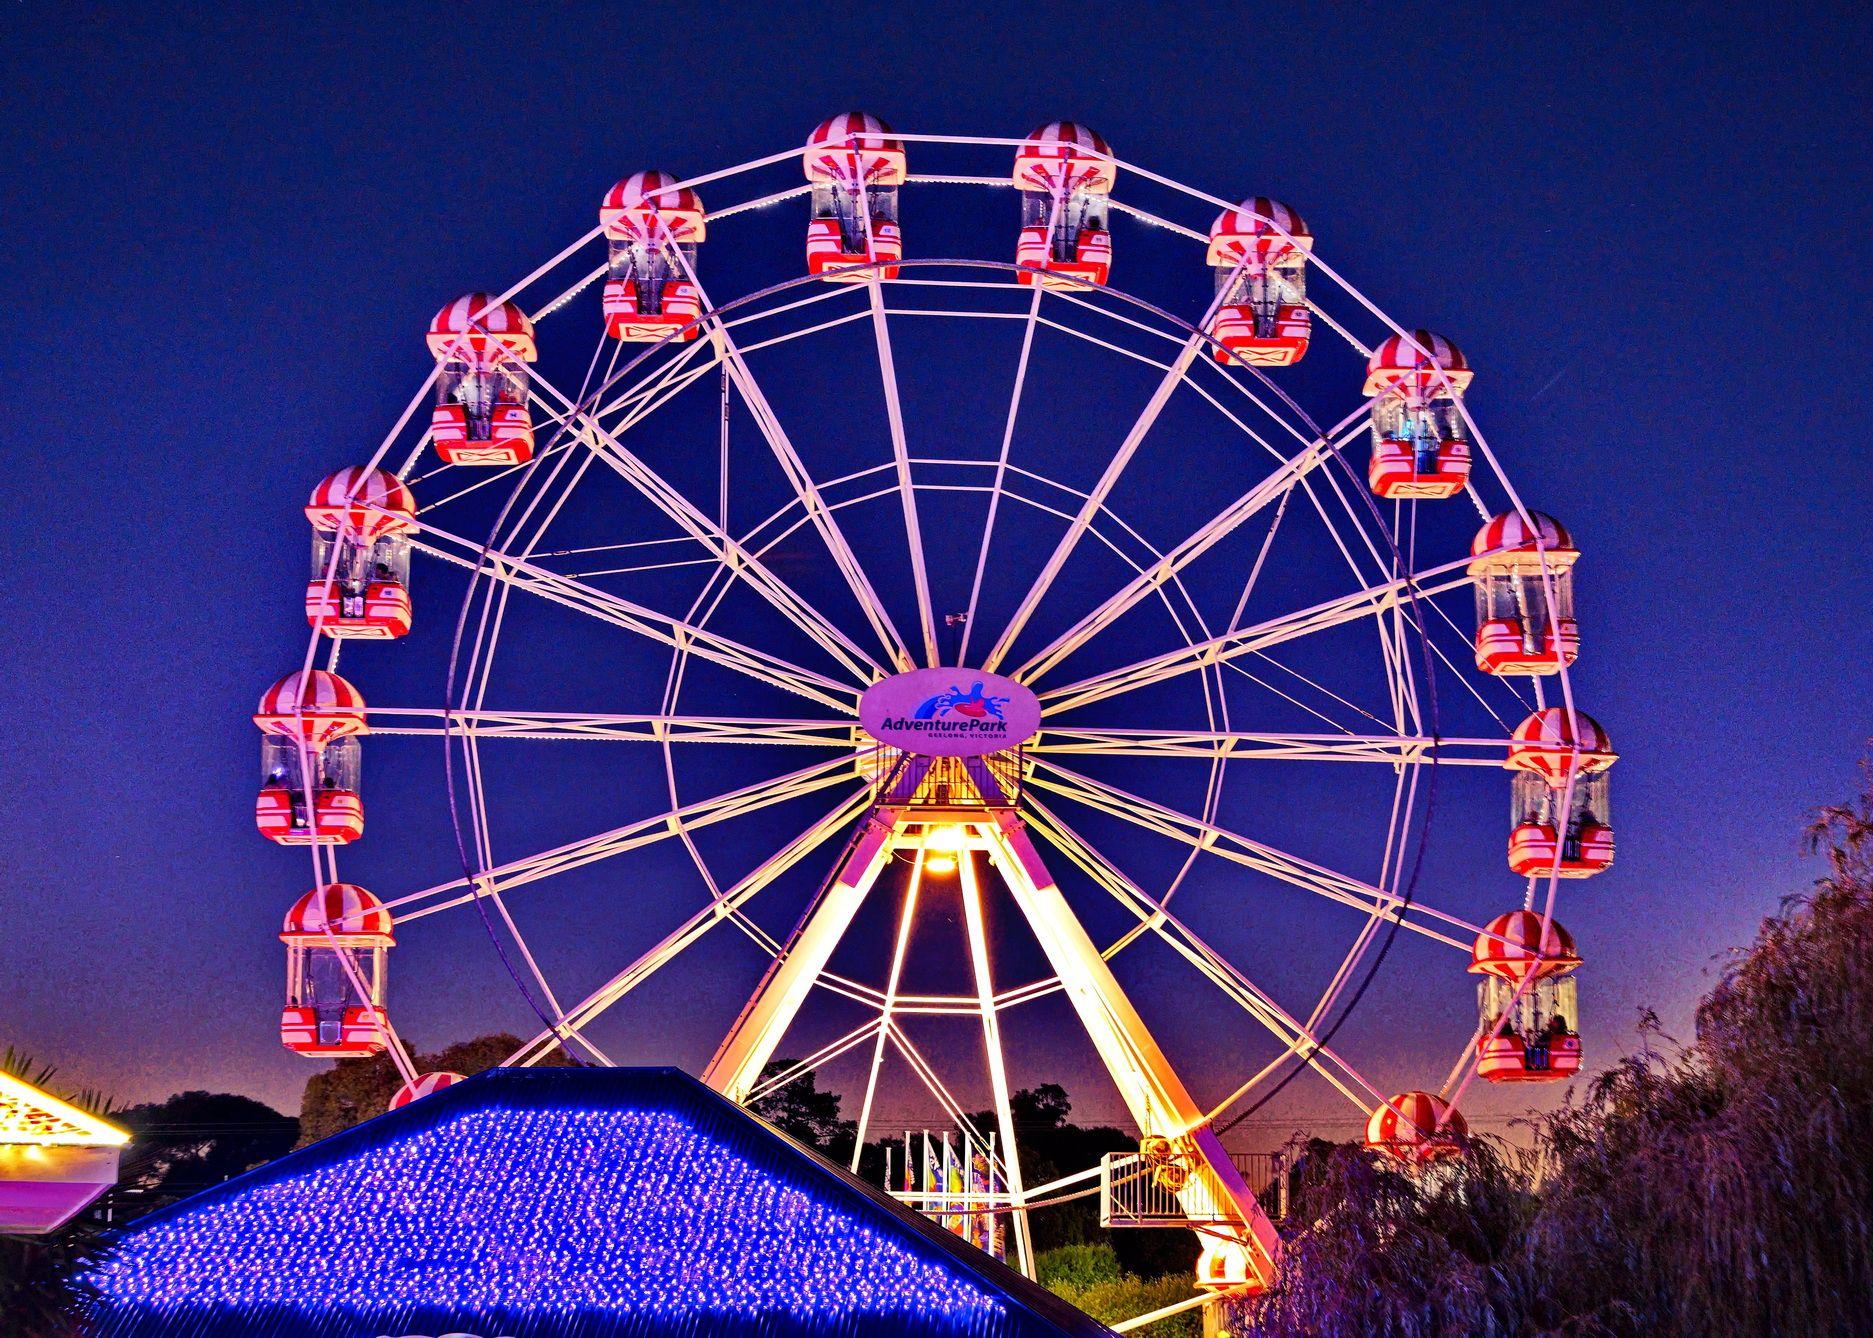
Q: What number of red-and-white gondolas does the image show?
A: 15